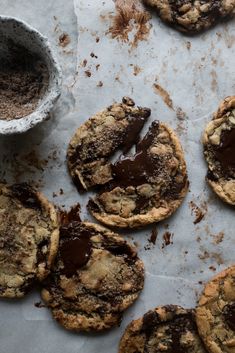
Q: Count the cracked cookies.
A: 1